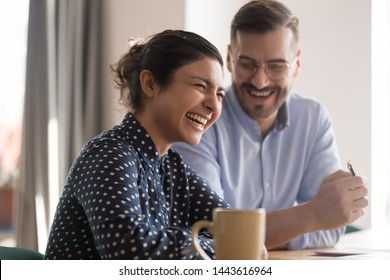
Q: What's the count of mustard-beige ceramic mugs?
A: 1